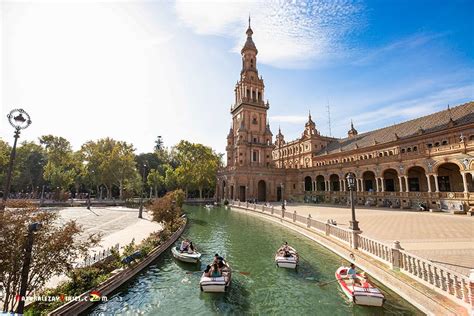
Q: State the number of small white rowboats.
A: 4